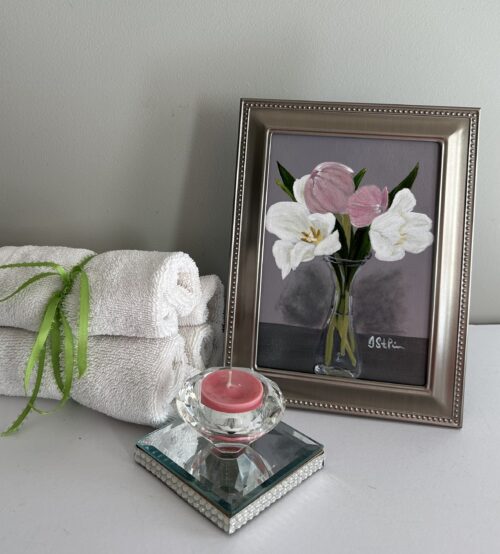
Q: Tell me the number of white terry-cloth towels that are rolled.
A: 4